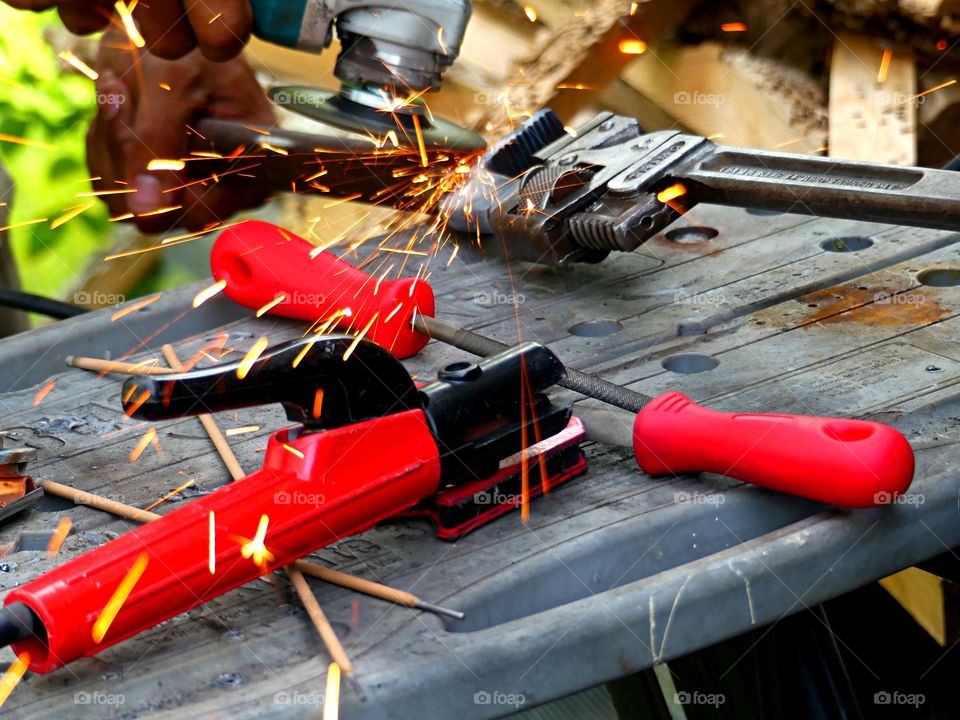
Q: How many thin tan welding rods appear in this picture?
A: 3